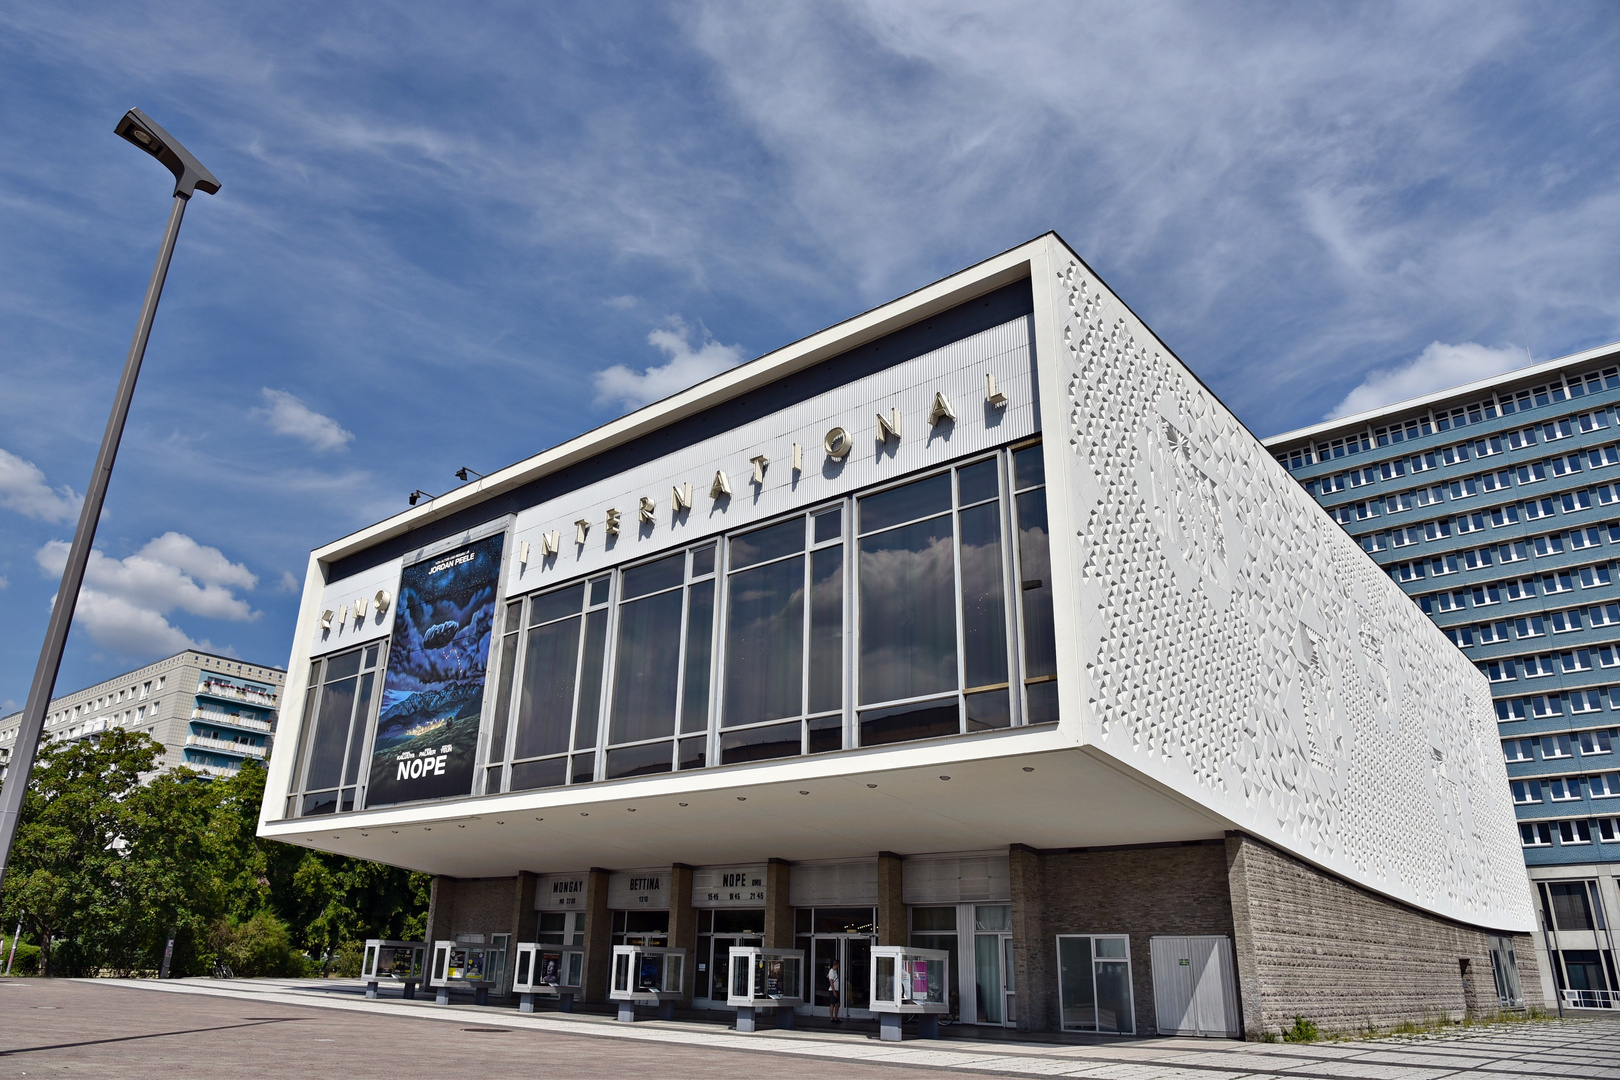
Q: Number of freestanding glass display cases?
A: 6